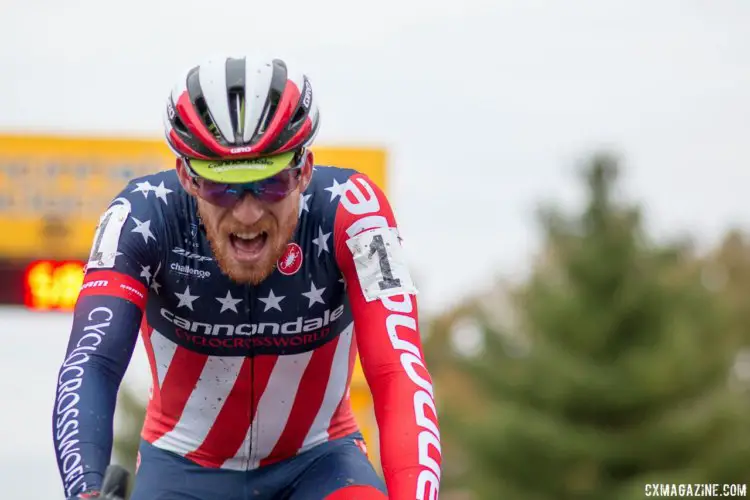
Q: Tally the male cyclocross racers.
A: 1